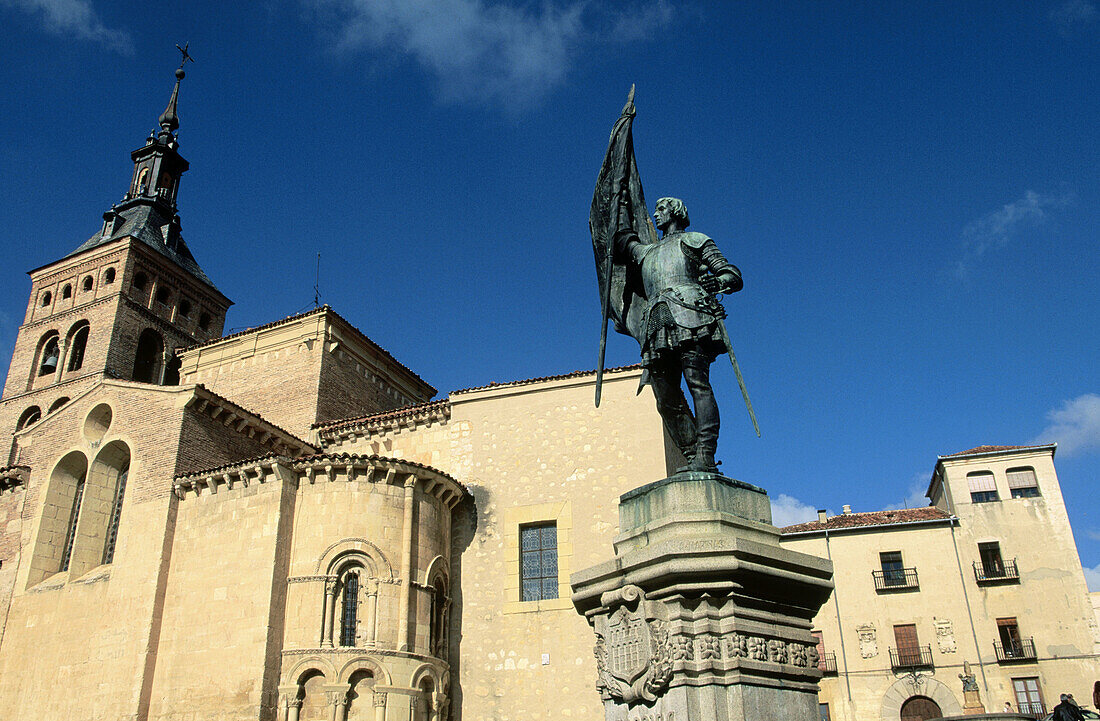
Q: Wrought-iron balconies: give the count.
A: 5